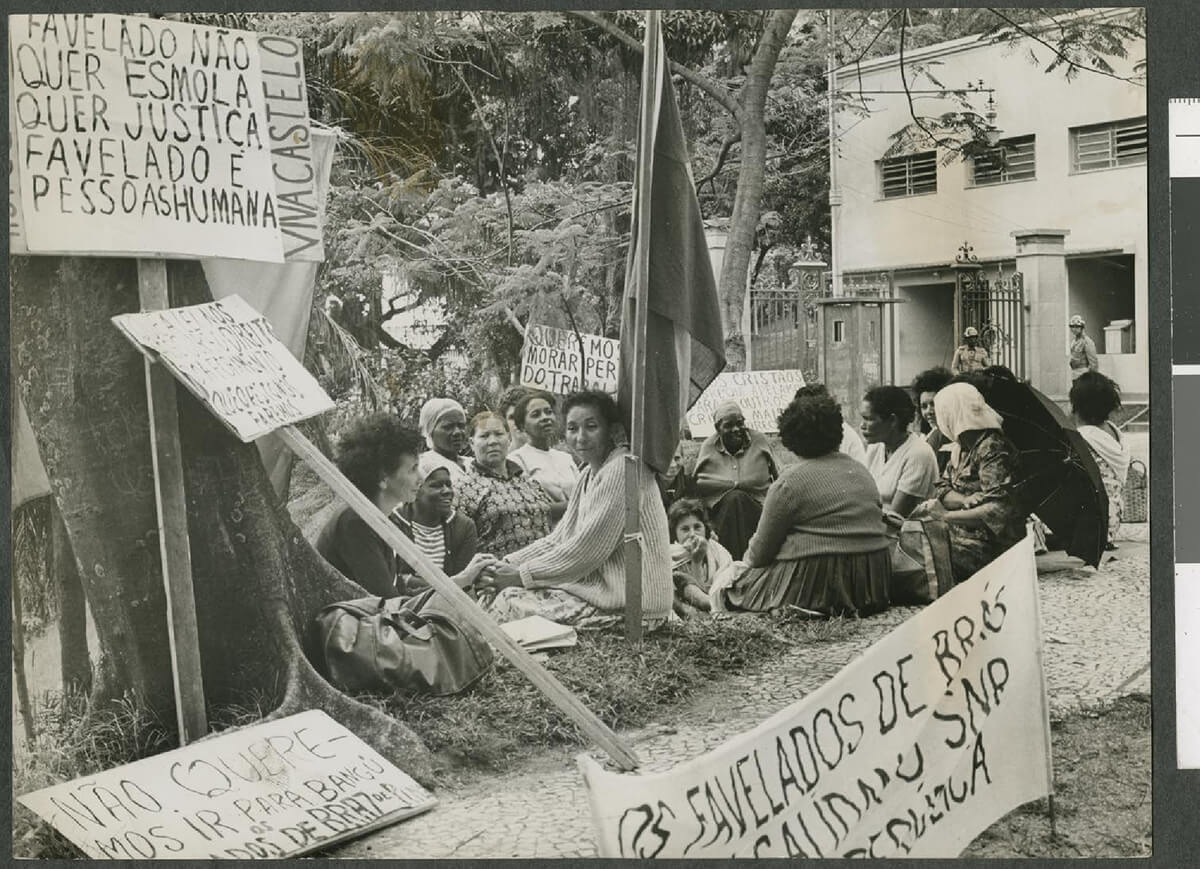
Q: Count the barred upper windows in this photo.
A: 3